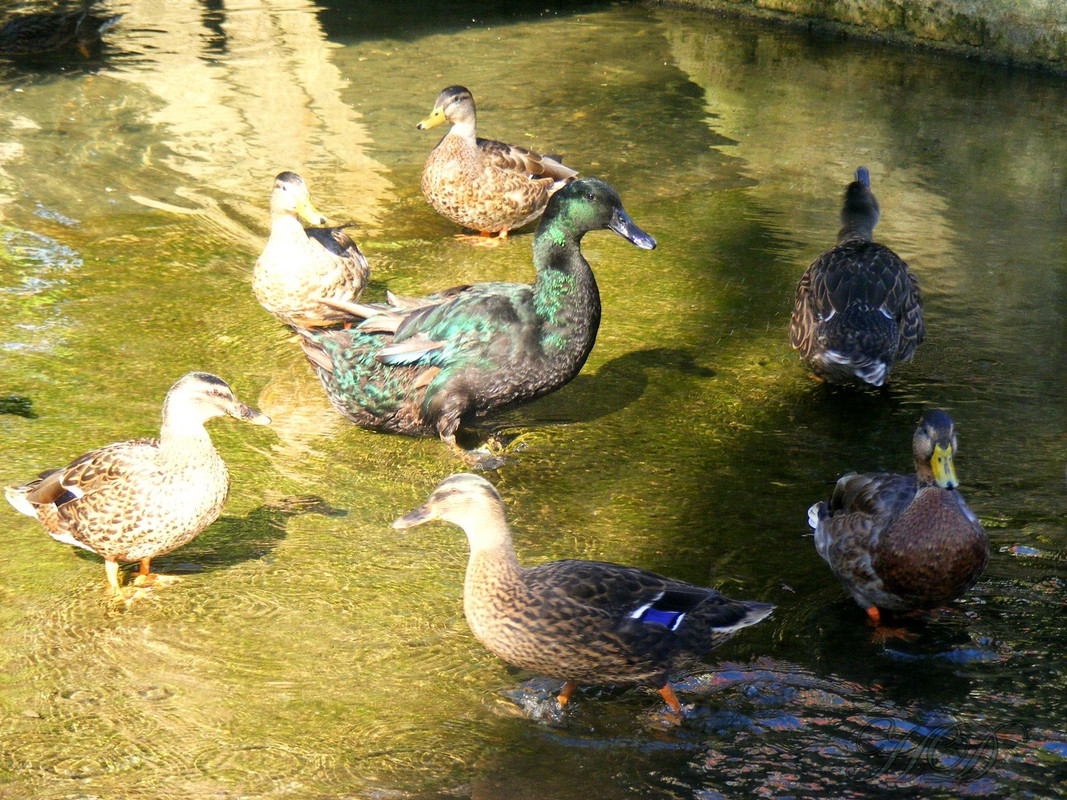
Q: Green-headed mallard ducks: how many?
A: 1